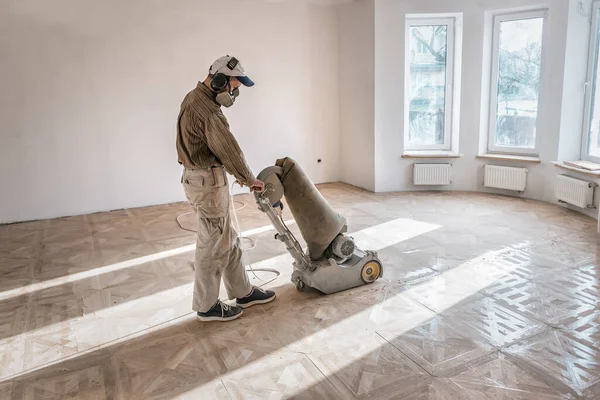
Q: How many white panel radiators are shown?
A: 3